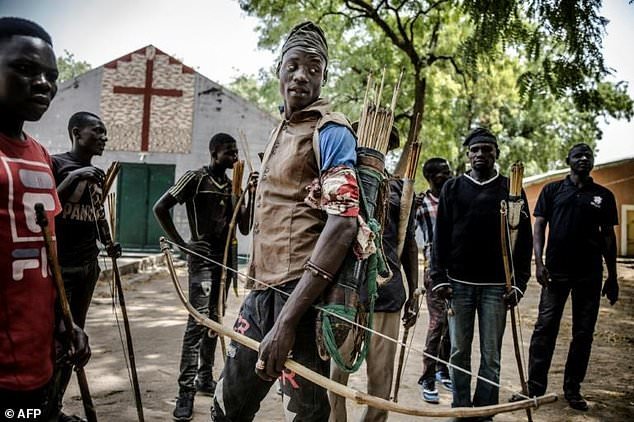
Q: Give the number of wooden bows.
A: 6